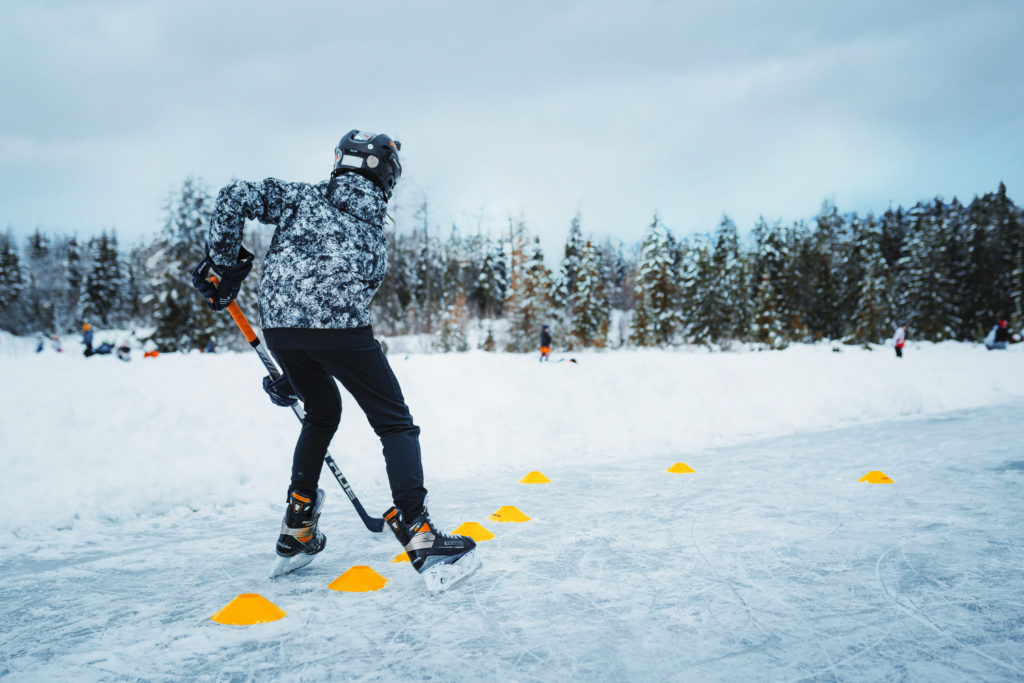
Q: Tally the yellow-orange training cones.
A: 8